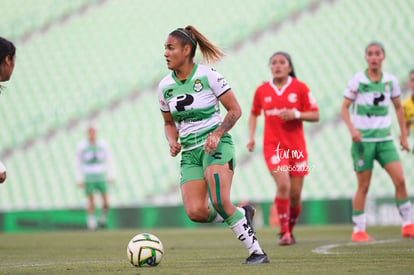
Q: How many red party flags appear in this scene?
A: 0